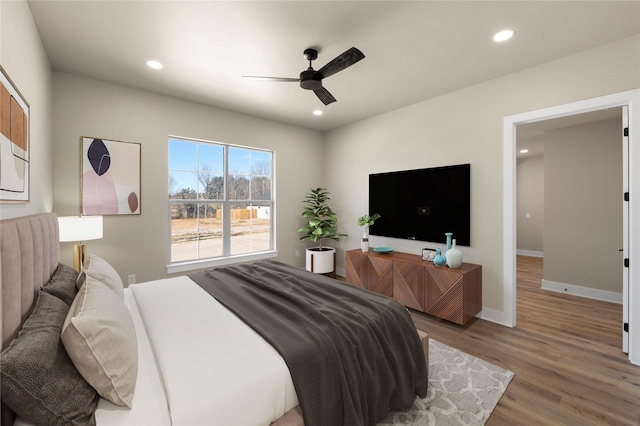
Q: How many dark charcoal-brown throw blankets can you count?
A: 1